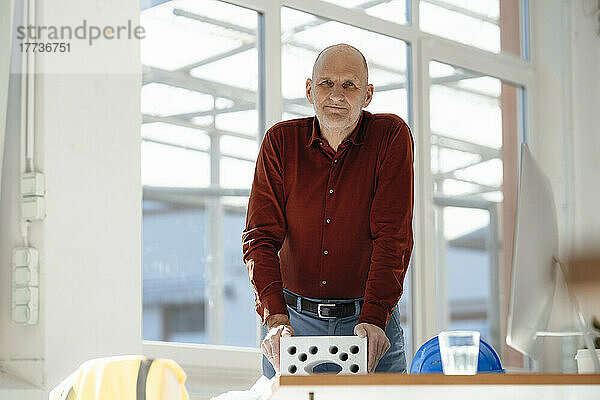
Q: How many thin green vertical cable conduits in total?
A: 0